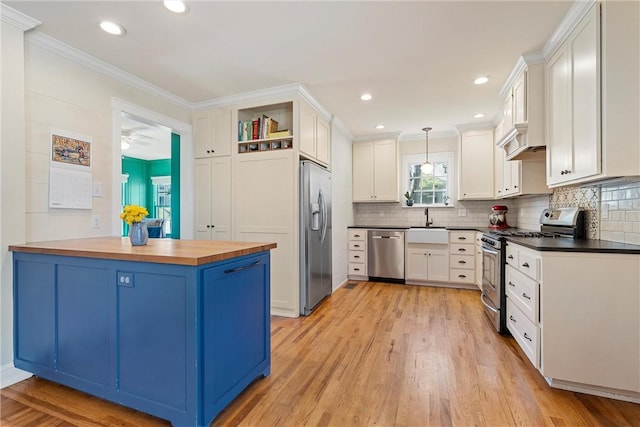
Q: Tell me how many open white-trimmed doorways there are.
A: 1